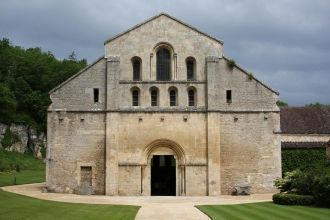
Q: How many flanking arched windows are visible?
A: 2